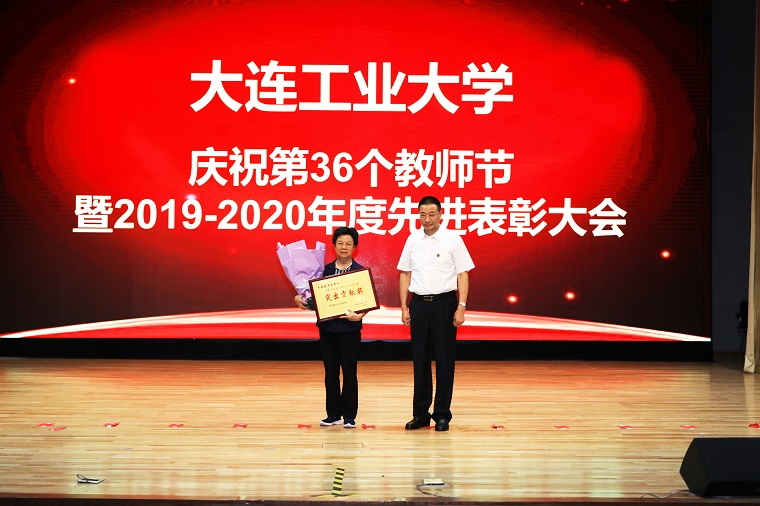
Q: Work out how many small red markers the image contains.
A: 13